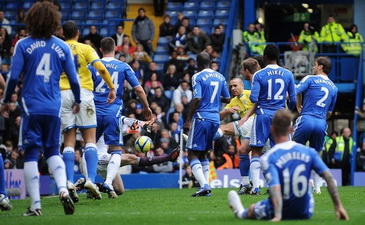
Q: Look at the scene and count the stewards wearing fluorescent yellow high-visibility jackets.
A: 7